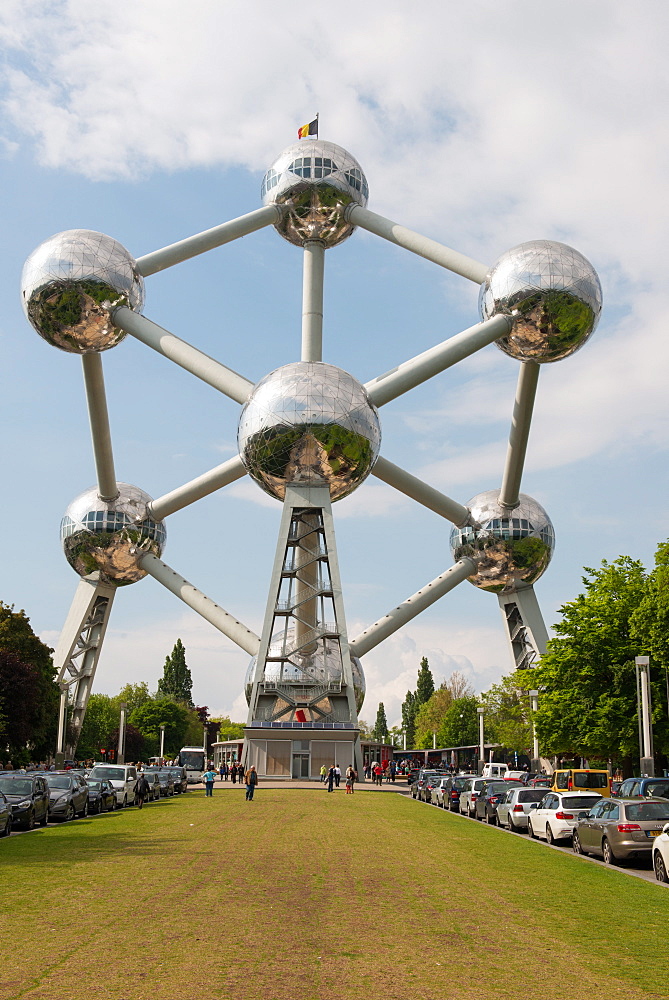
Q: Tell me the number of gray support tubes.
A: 12